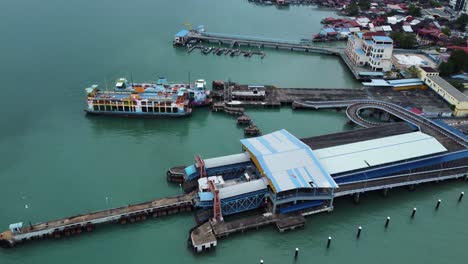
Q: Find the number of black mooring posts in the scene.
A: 8